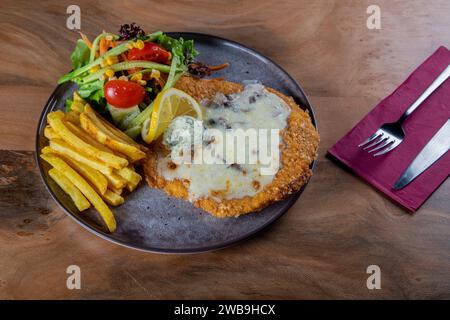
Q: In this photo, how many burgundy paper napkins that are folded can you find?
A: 1